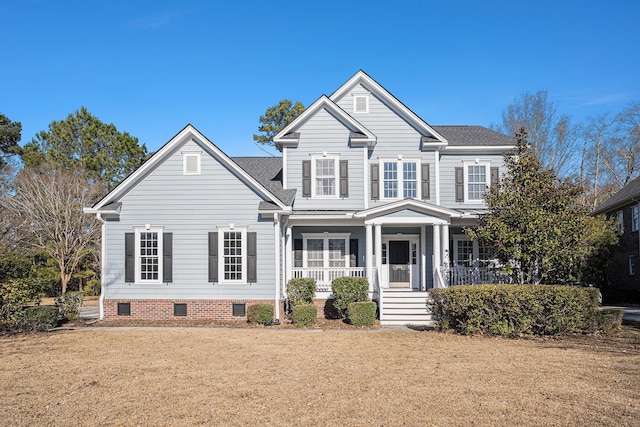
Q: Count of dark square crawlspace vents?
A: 3